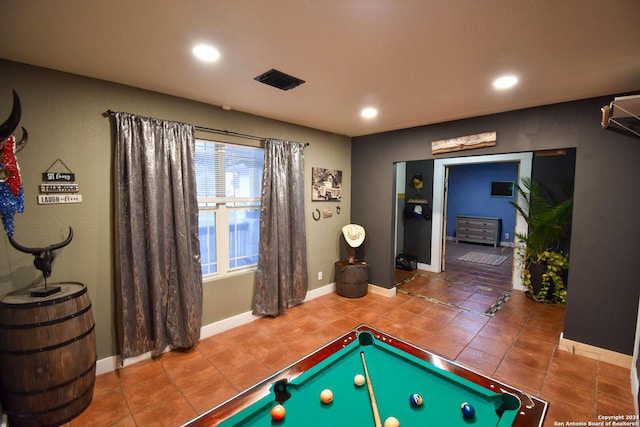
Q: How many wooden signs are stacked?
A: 3